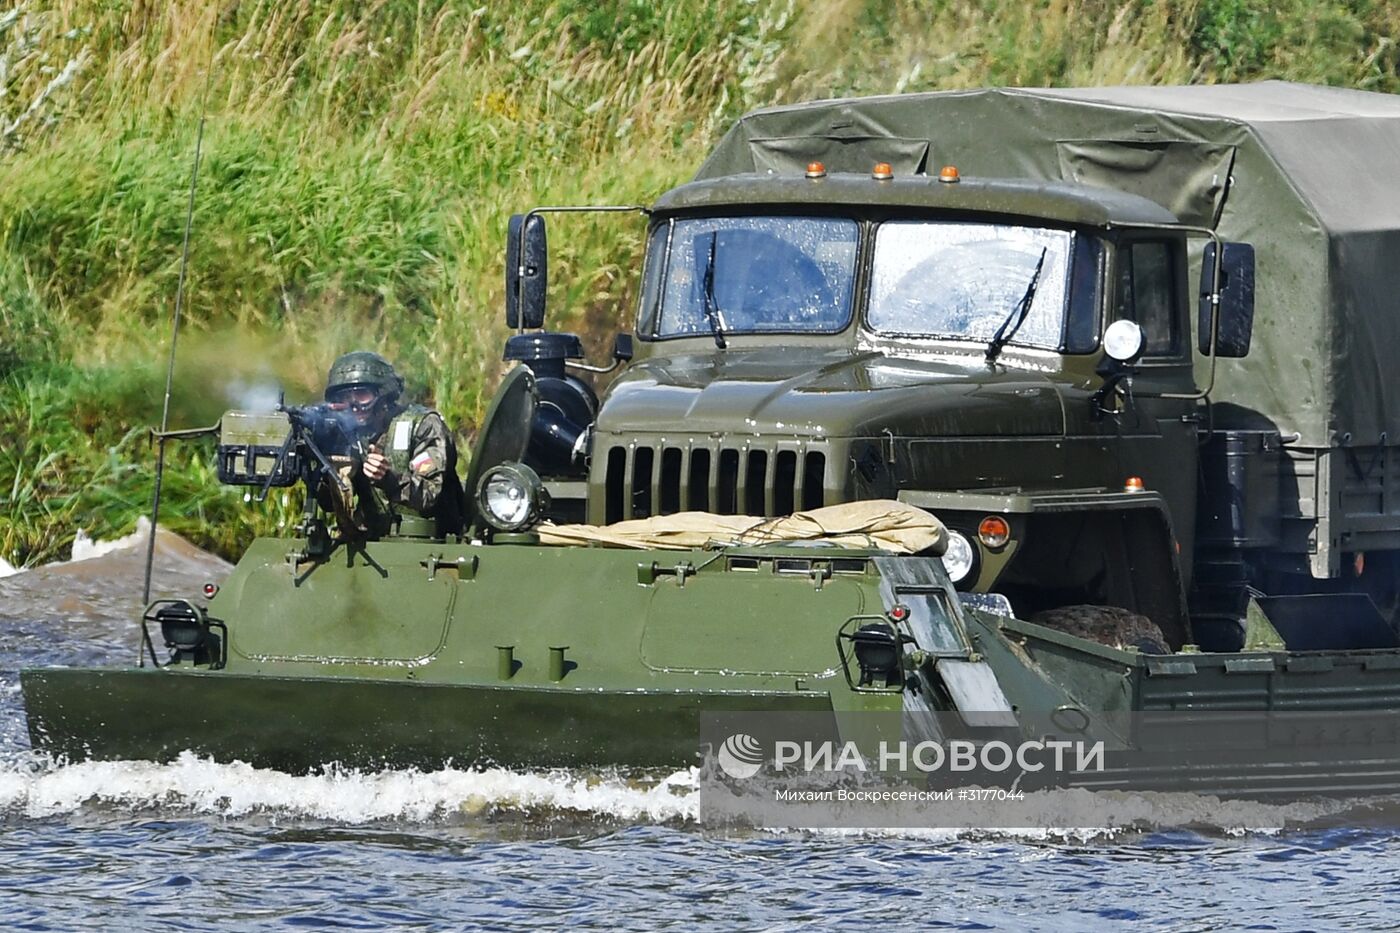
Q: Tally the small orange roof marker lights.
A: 3